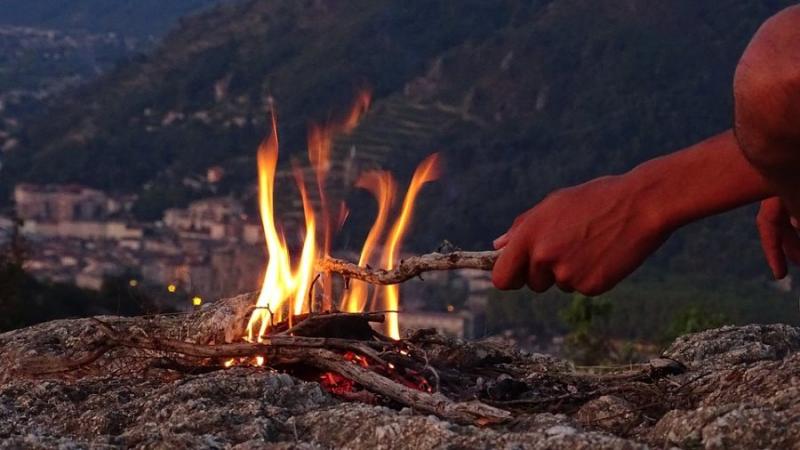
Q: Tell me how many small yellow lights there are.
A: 3